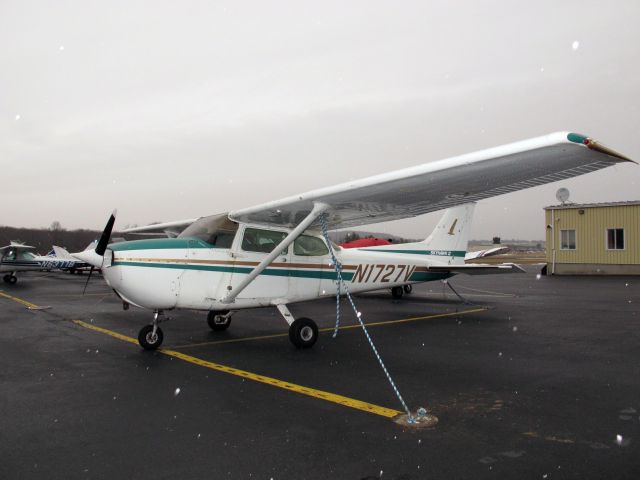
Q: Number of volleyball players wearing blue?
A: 0